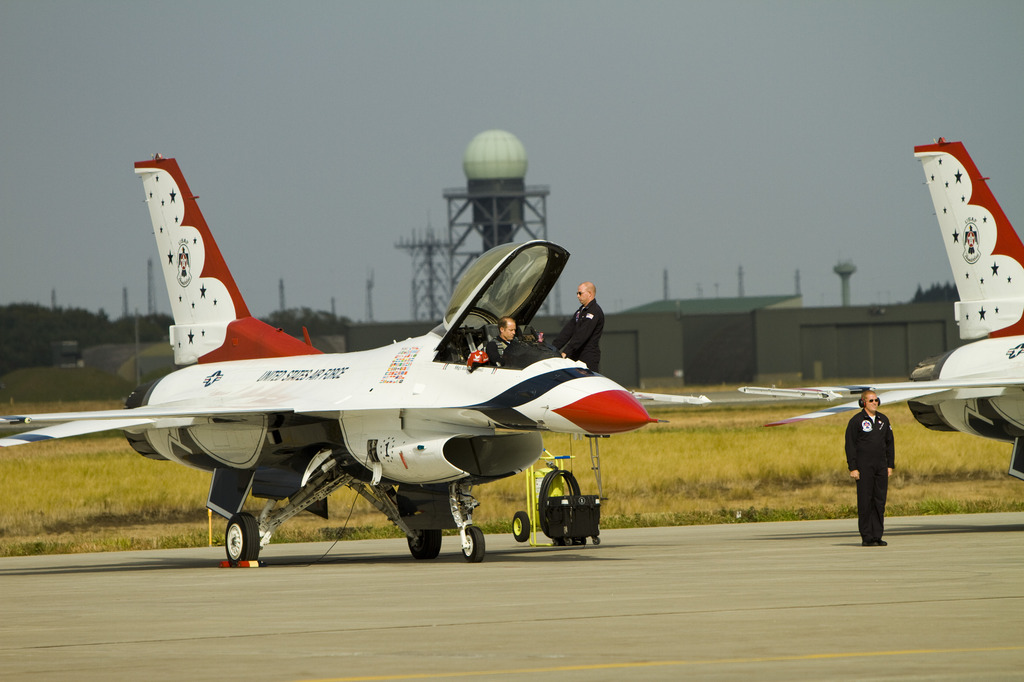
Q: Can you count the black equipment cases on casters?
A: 1